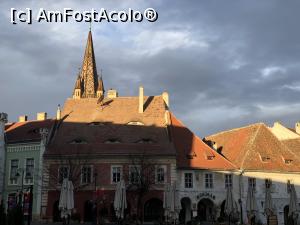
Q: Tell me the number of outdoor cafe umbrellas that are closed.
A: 7